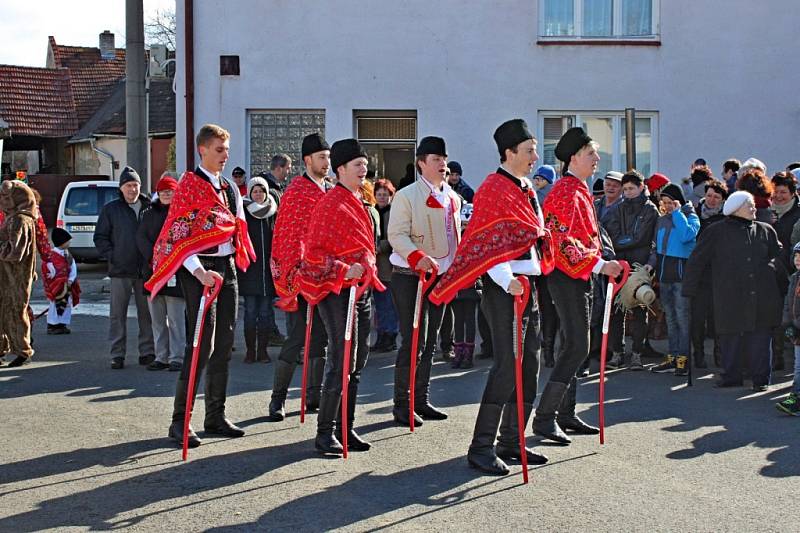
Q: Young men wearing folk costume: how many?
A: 6